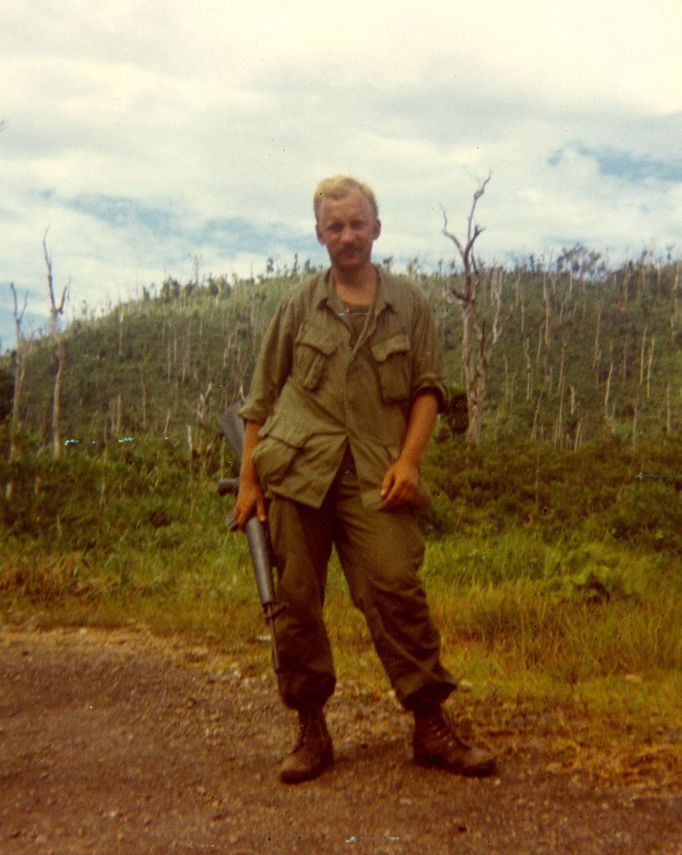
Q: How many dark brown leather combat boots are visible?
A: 2